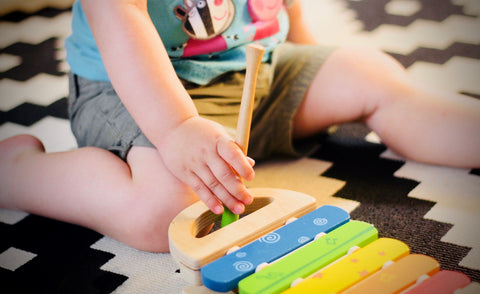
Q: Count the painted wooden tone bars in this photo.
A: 5